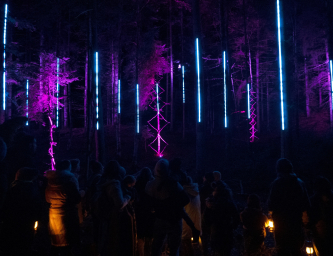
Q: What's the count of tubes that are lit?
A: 13